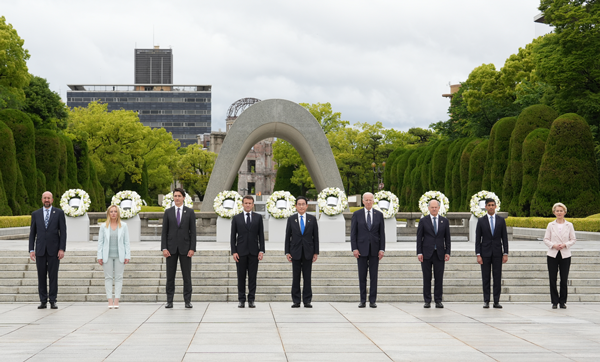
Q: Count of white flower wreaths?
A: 9